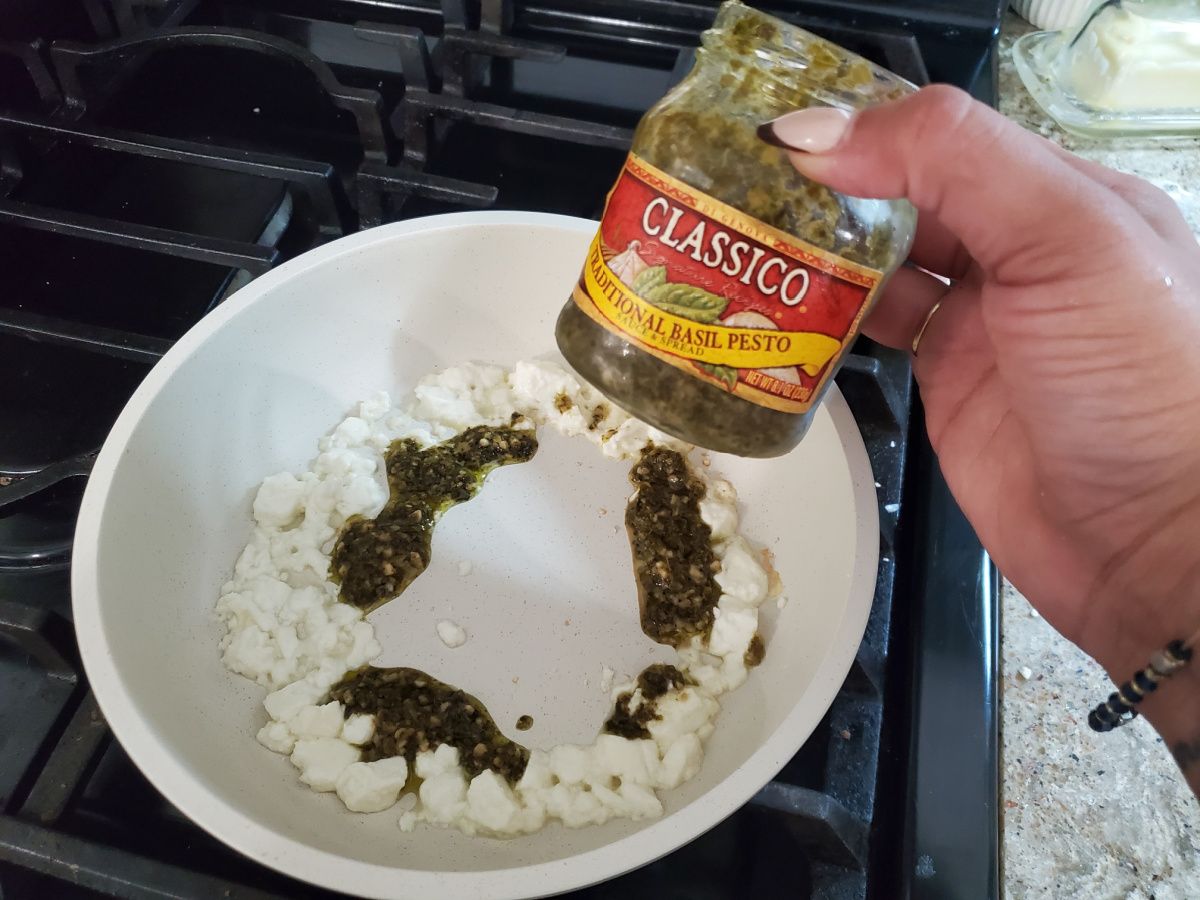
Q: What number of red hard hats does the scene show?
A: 0